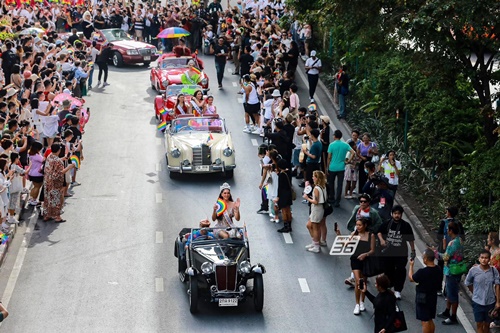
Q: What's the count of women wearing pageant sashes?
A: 5